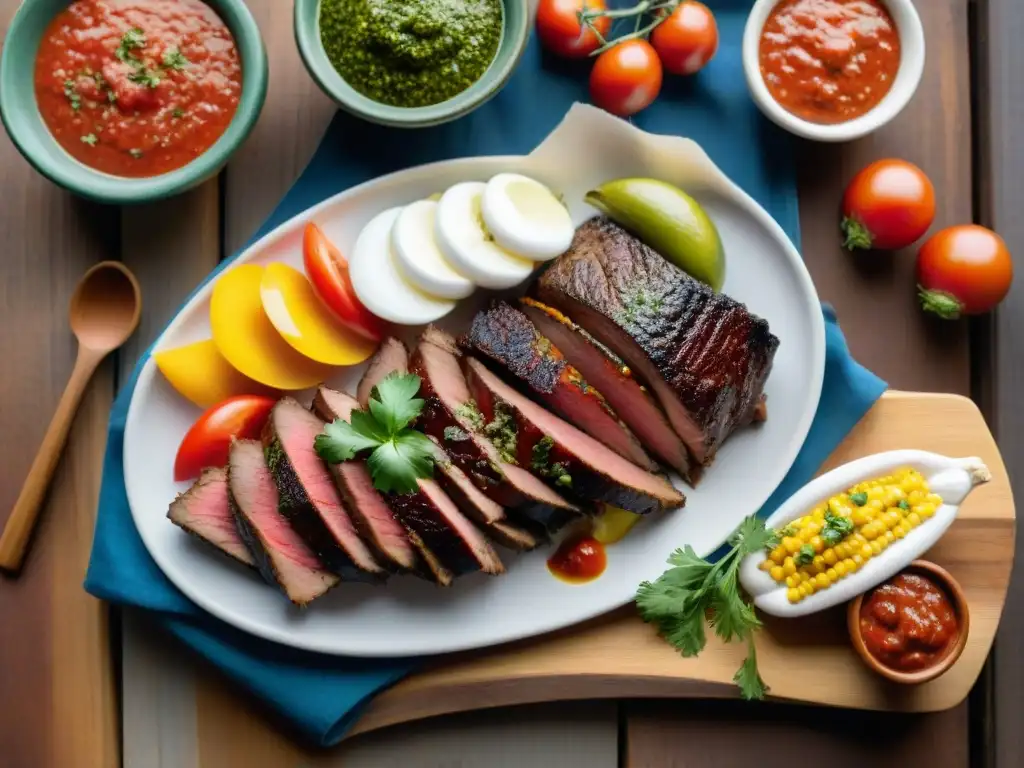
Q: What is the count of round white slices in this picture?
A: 4